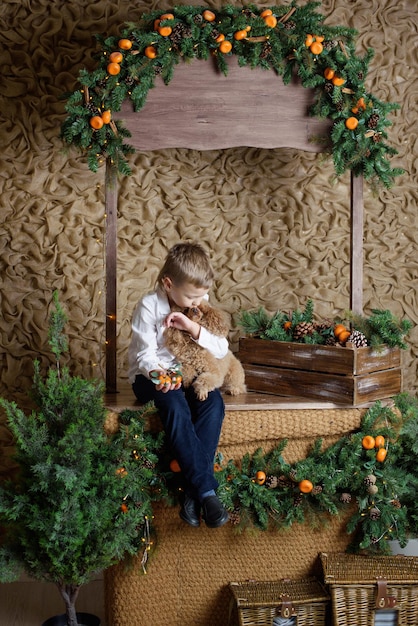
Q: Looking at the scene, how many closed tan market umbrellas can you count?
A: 0